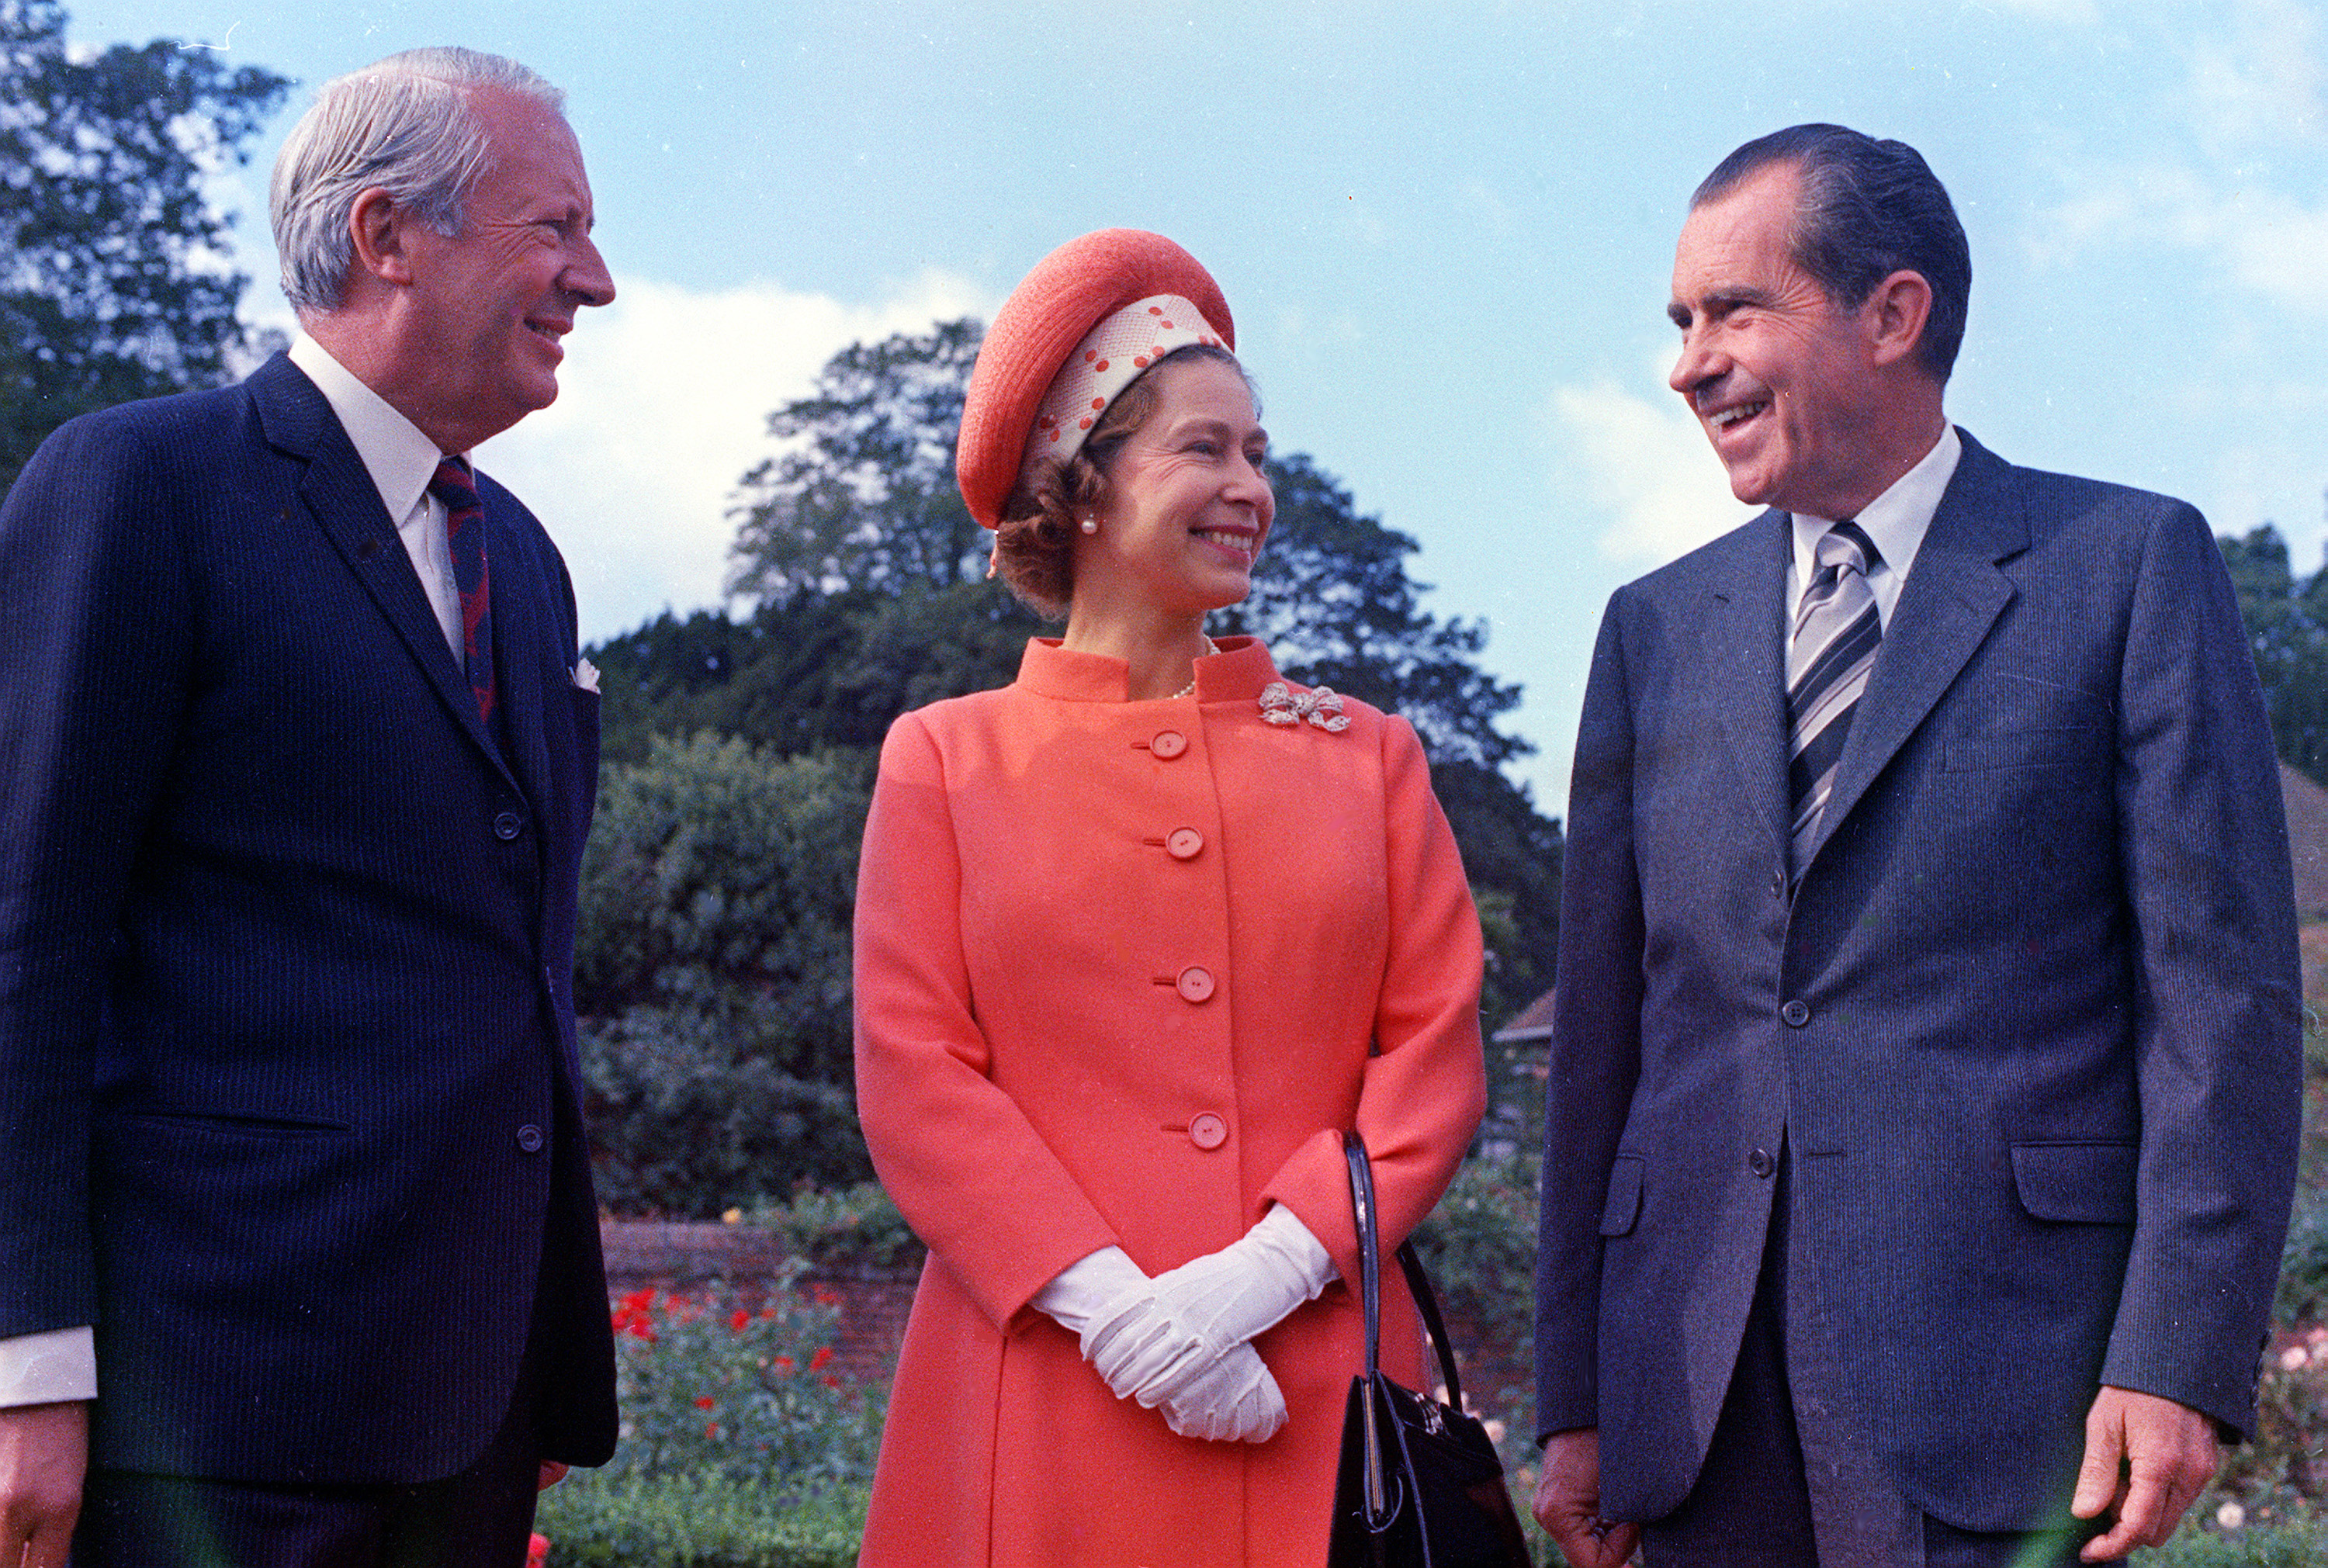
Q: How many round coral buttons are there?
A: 4